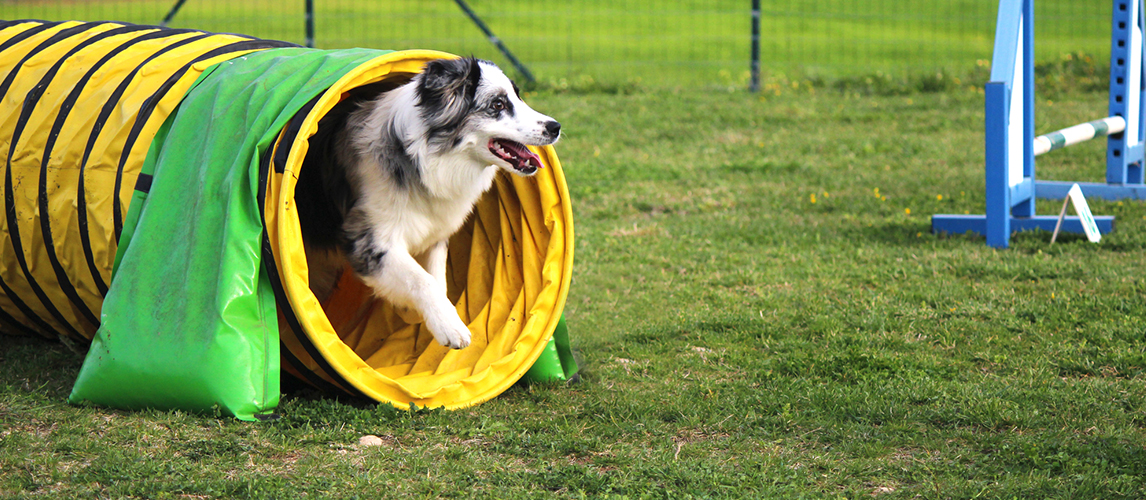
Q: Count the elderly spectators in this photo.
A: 0